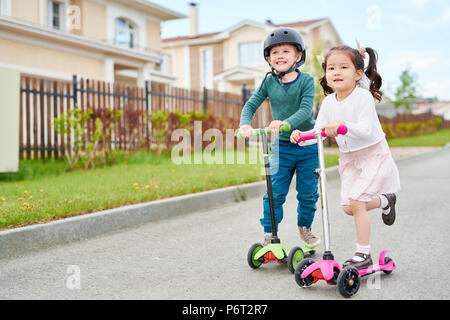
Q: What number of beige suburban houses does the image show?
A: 2